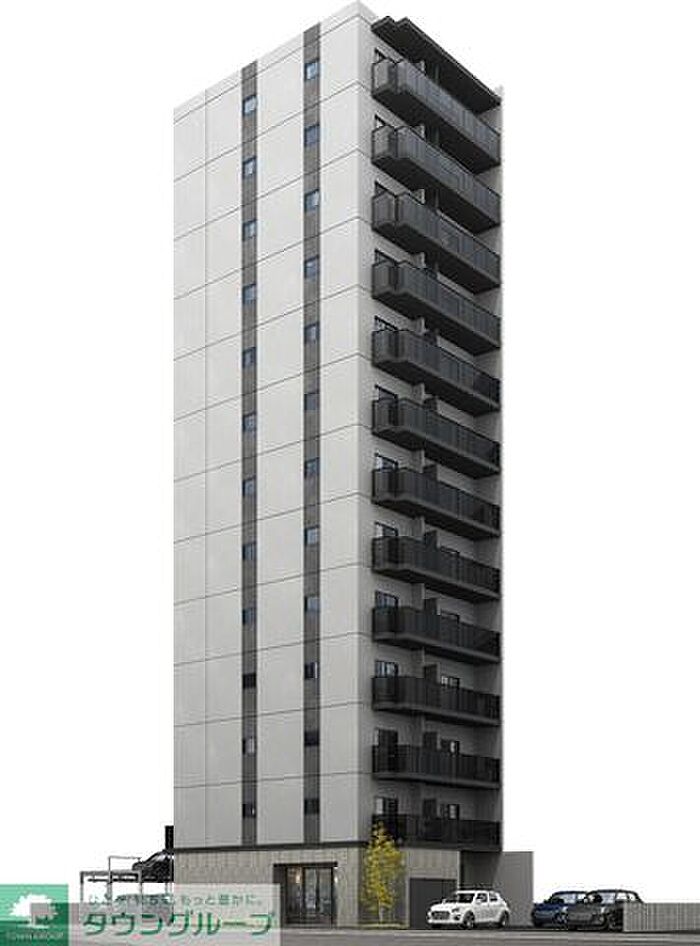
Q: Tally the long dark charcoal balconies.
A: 12